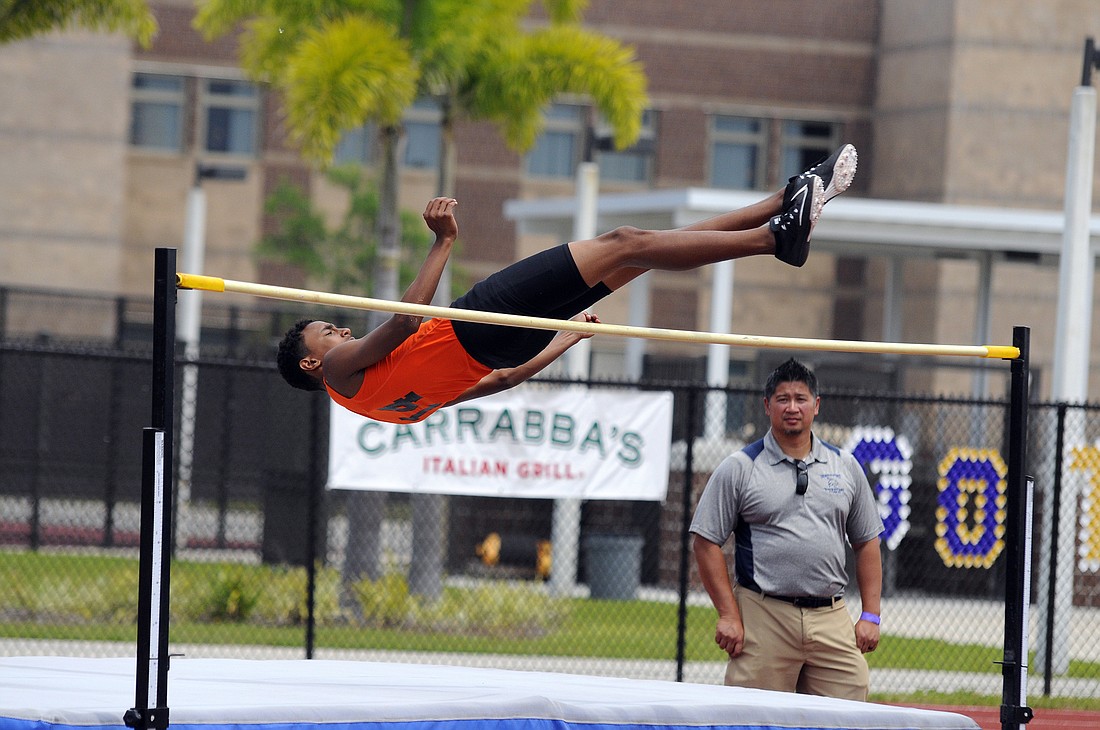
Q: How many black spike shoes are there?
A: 2